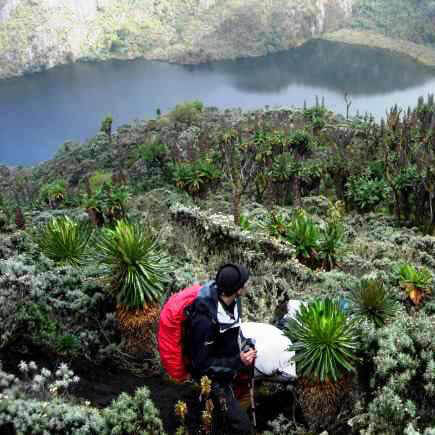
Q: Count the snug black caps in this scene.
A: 1